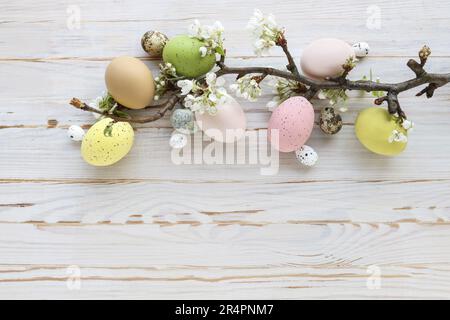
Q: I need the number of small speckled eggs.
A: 7